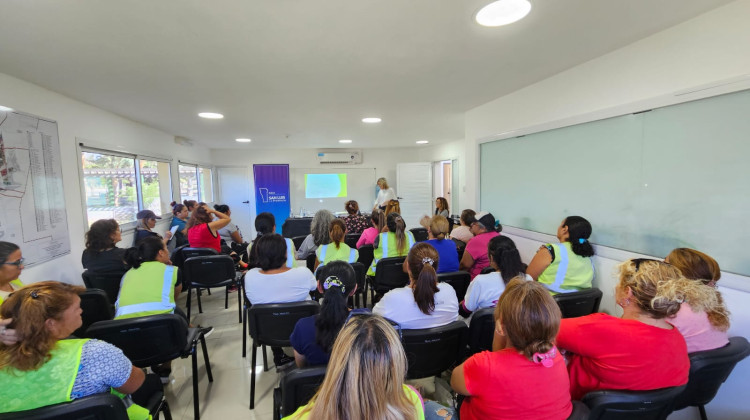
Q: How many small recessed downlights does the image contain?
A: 6